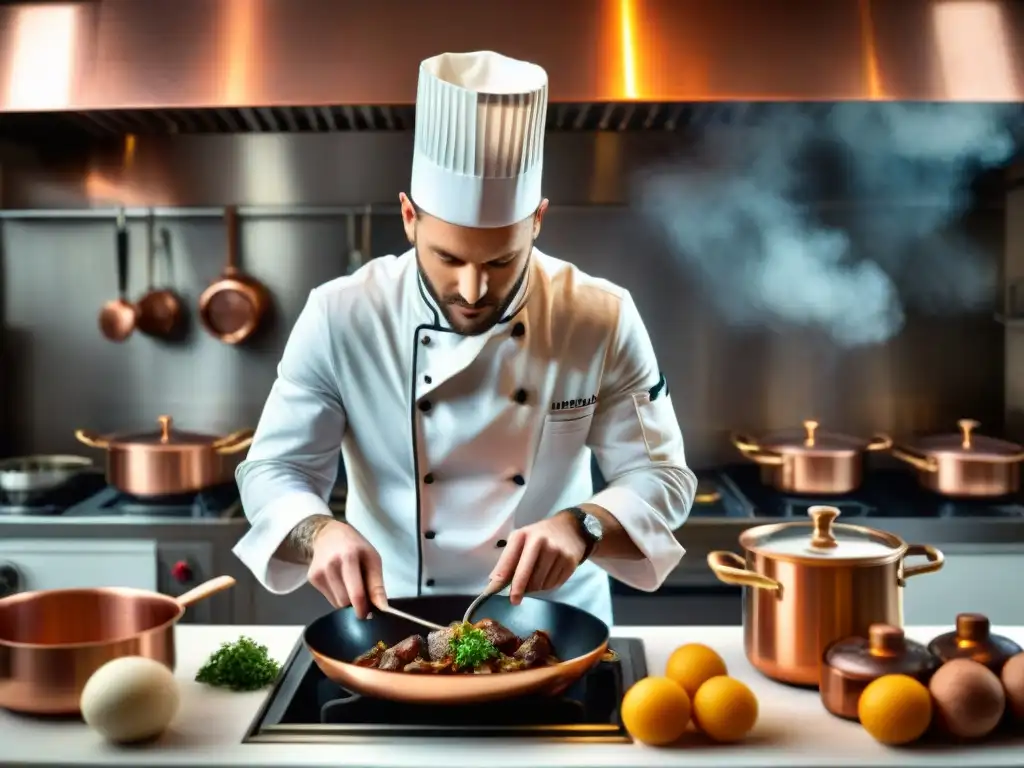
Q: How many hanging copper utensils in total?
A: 3